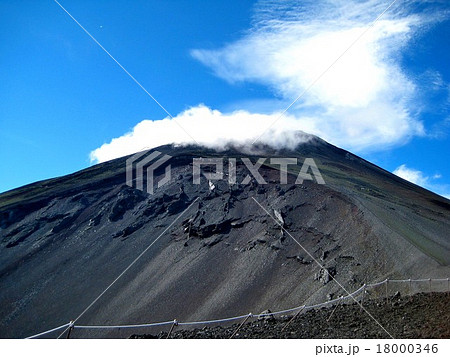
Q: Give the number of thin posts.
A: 10